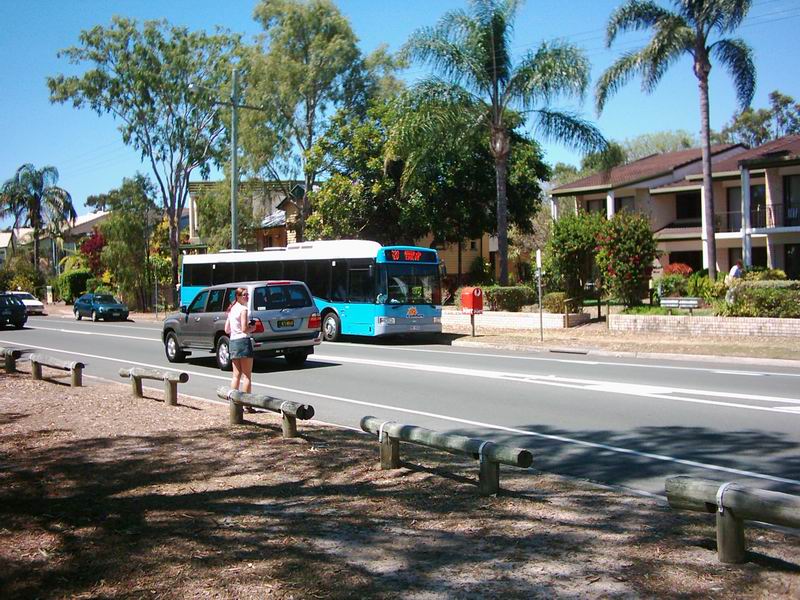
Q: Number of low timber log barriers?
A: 6